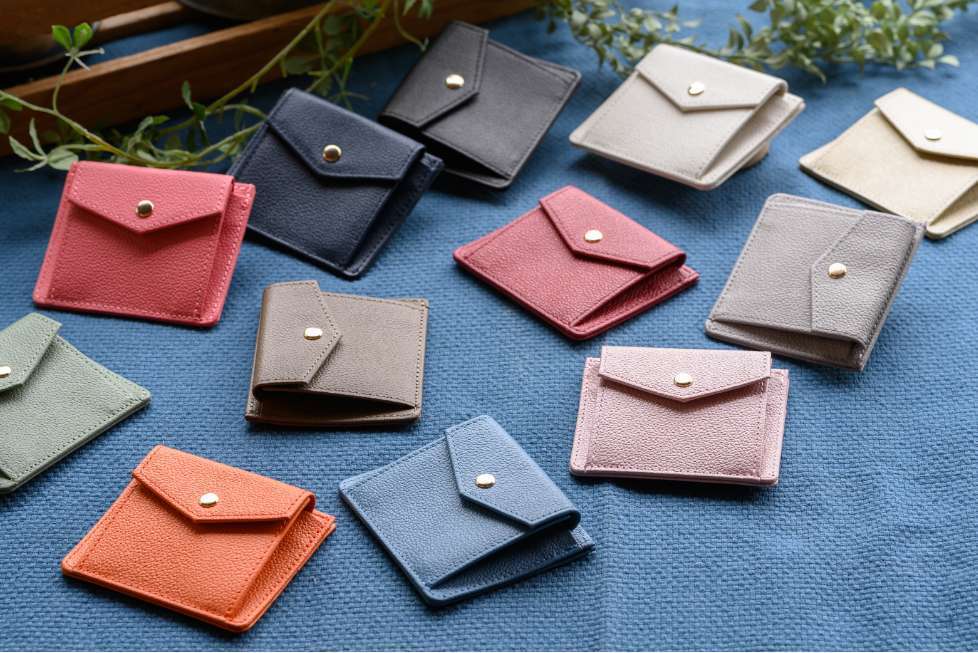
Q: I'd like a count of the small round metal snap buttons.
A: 12